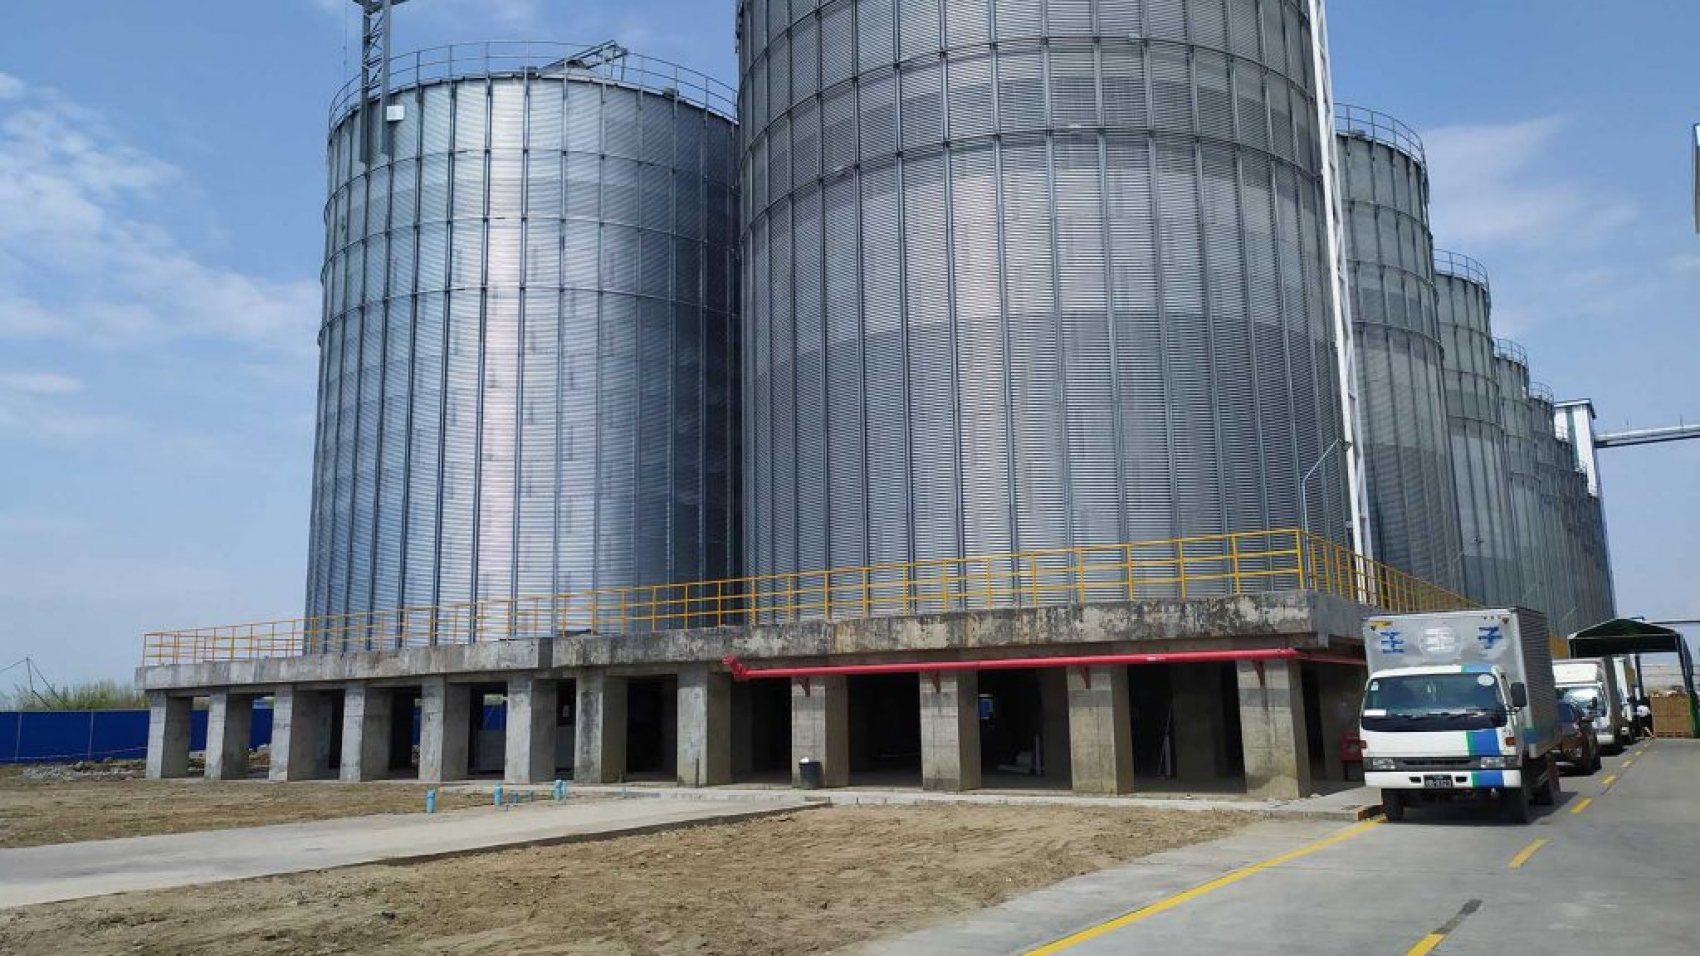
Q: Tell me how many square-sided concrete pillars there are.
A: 12